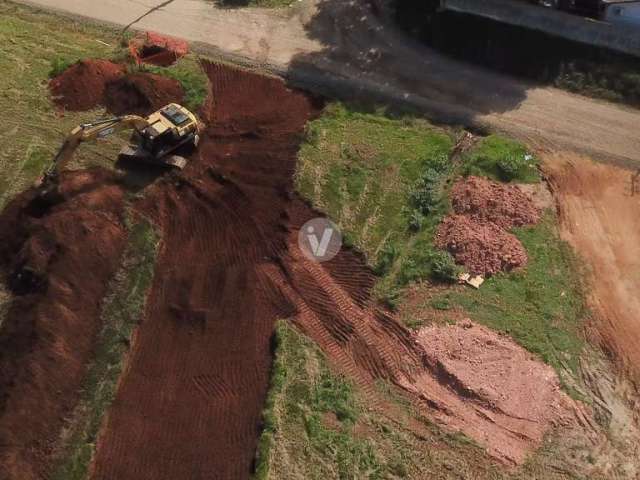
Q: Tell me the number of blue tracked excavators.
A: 0